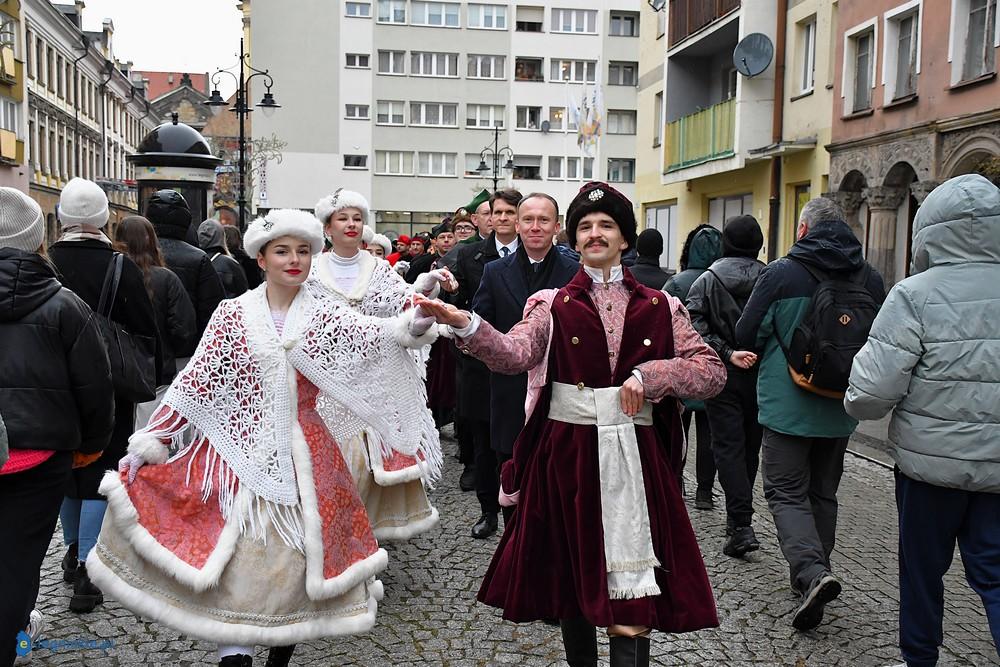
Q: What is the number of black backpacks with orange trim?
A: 1